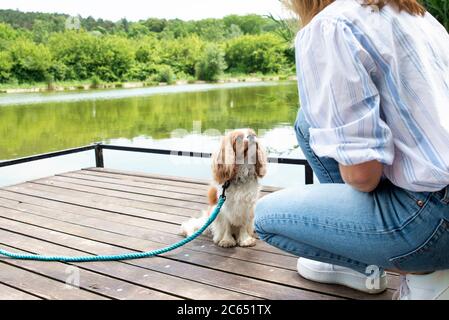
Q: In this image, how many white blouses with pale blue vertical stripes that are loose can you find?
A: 1